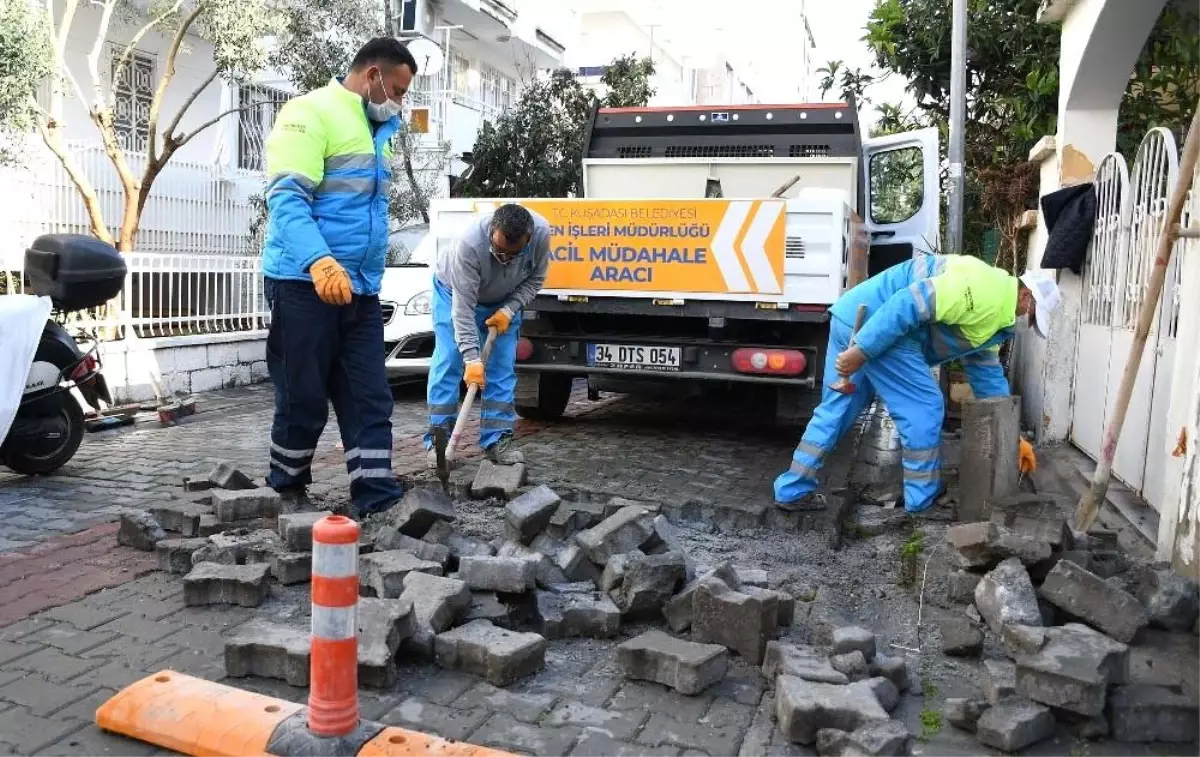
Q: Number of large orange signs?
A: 1